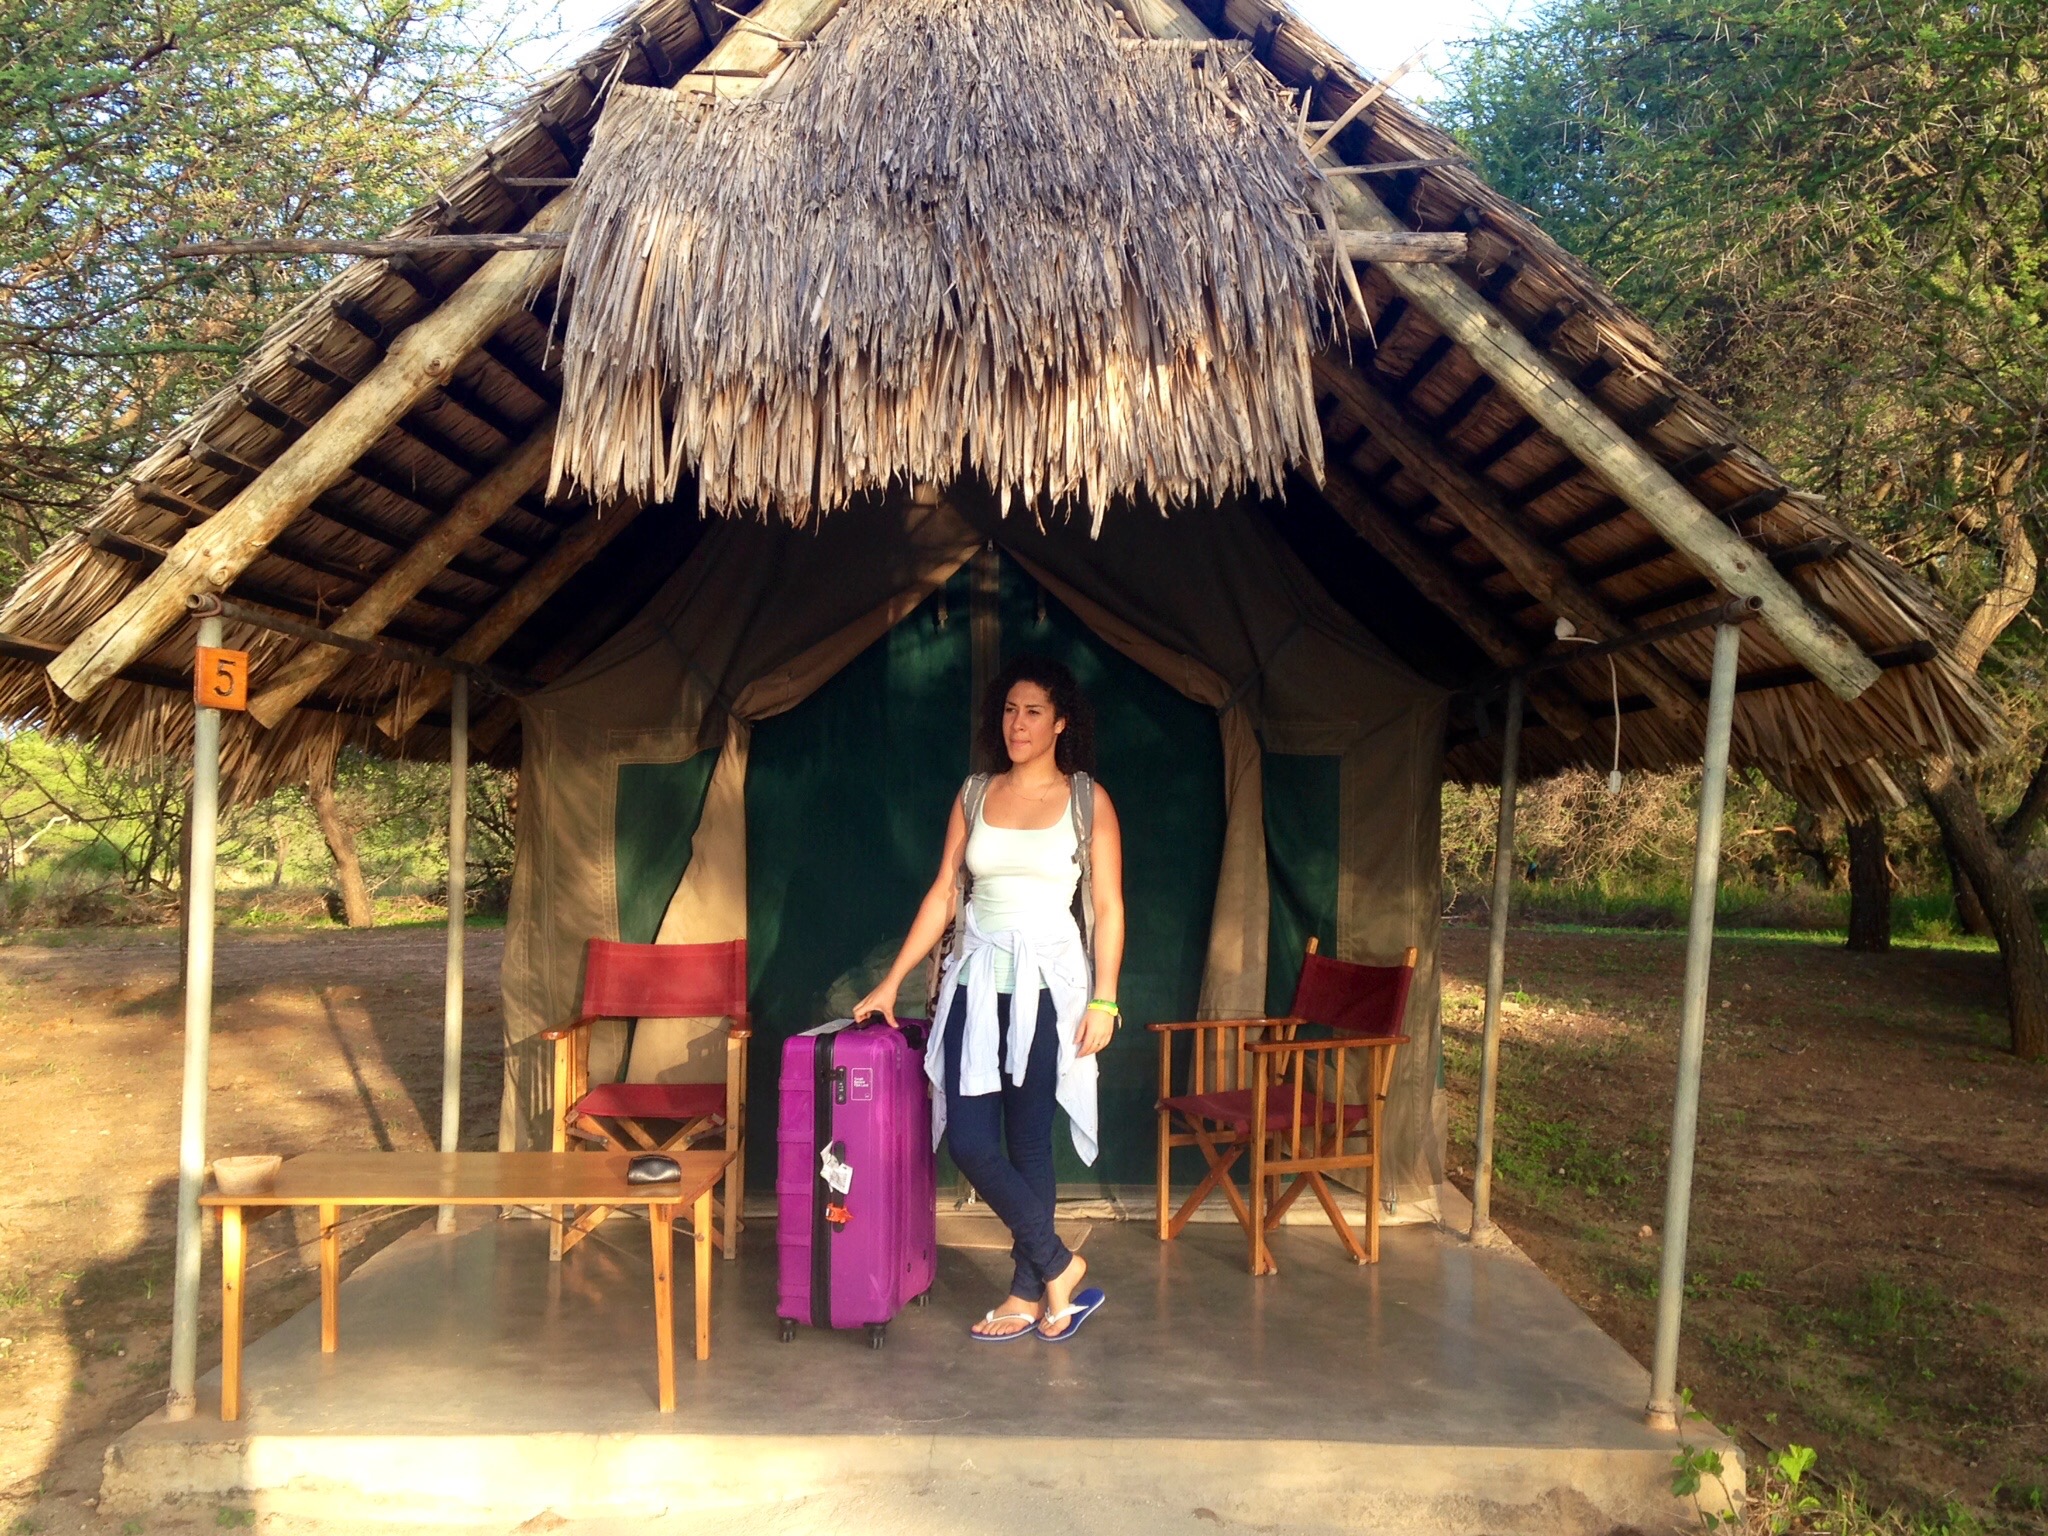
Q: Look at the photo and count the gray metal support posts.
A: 4